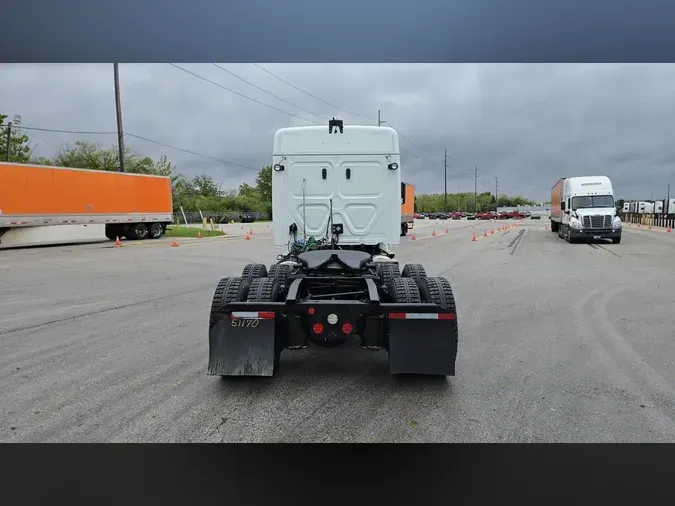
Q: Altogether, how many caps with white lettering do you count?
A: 0